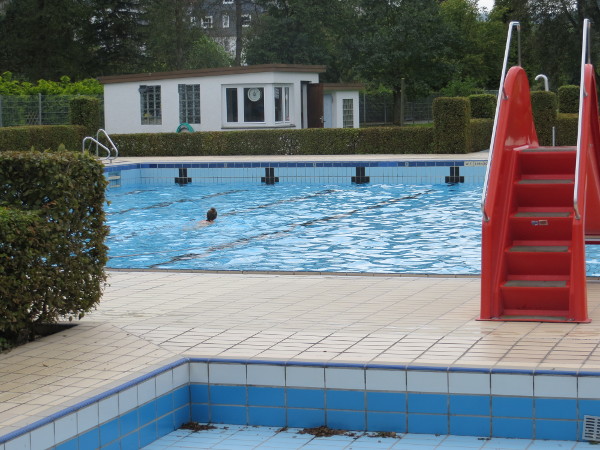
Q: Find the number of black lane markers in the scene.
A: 4